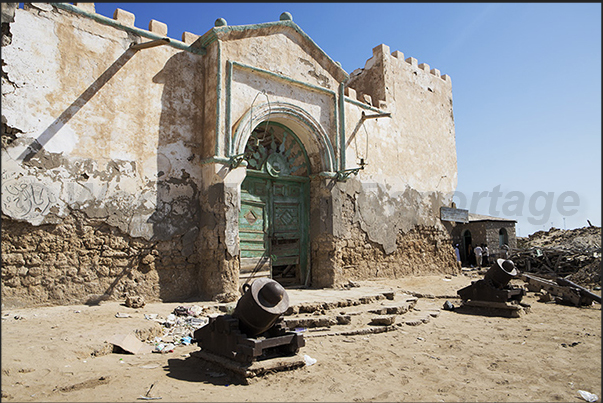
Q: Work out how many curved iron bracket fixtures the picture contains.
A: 2